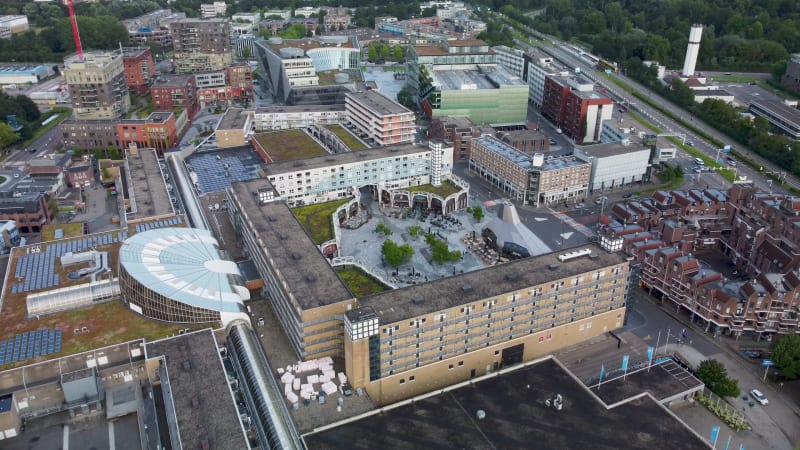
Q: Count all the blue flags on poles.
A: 6